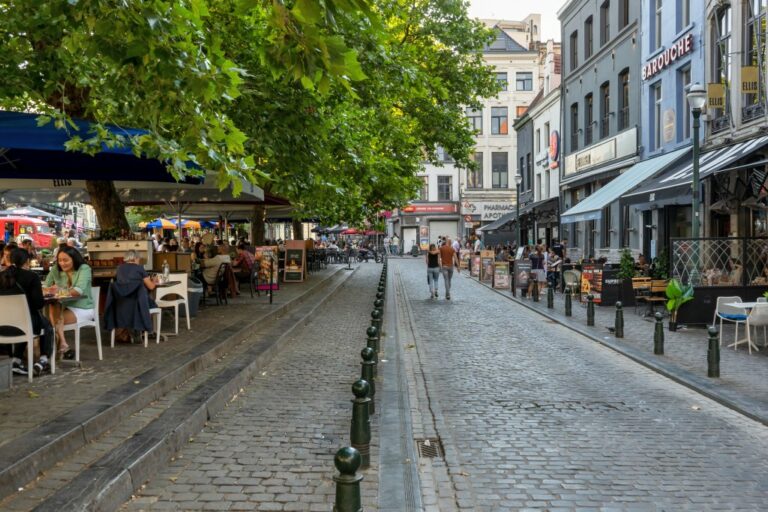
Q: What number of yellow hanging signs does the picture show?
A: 2